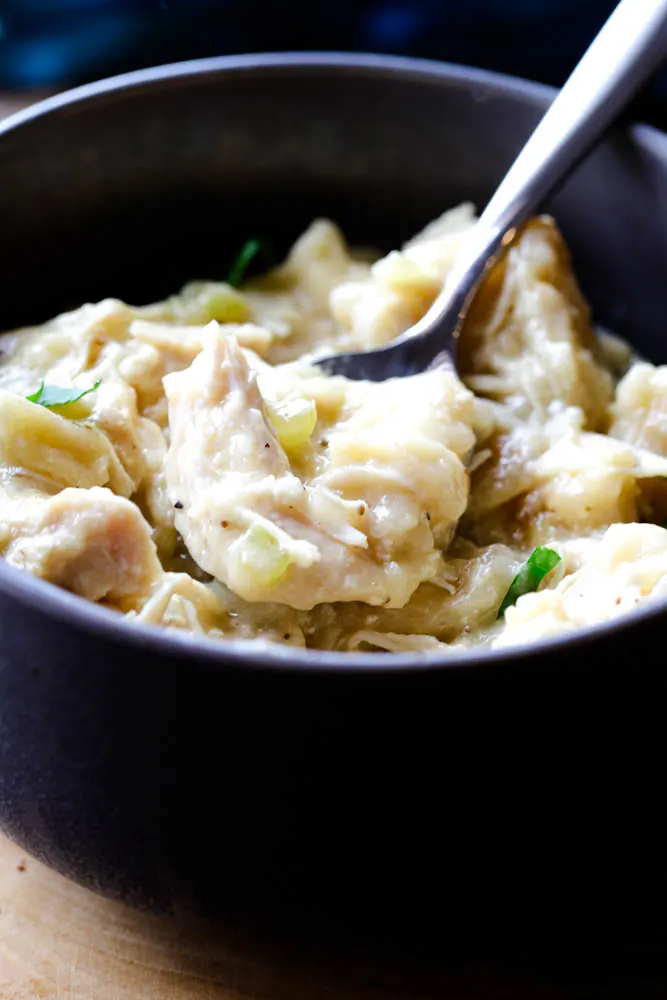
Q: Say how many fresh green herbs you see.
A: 3